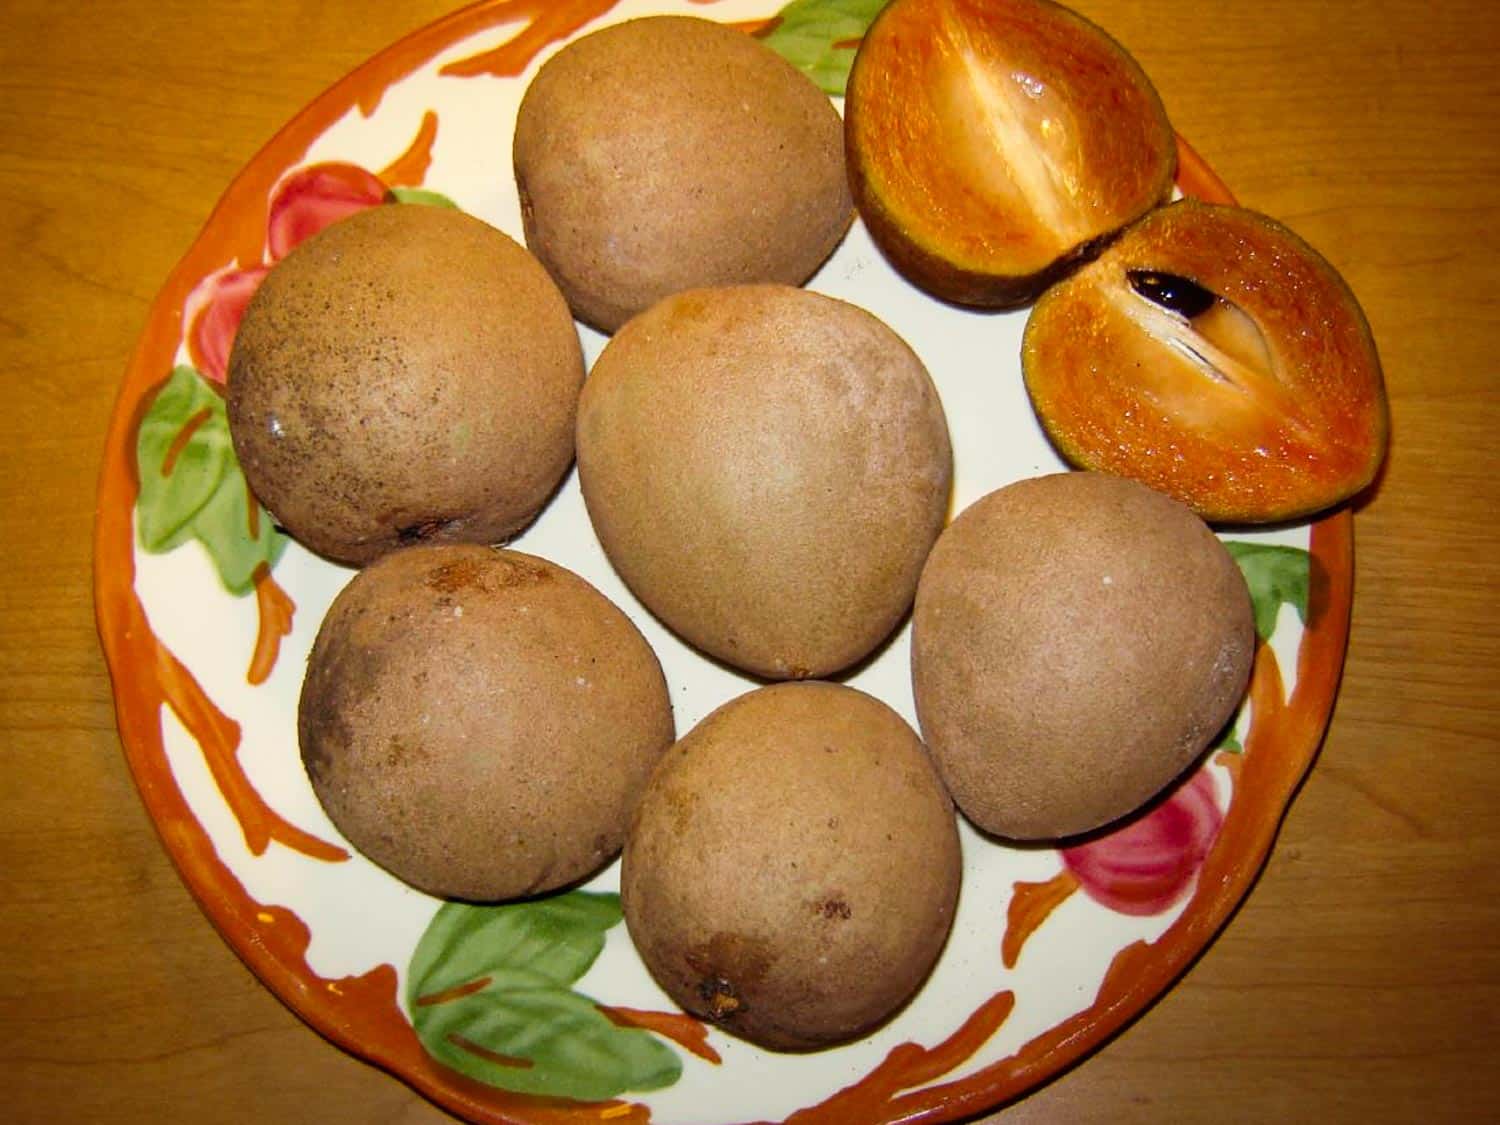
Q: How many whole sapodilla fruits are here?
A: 6